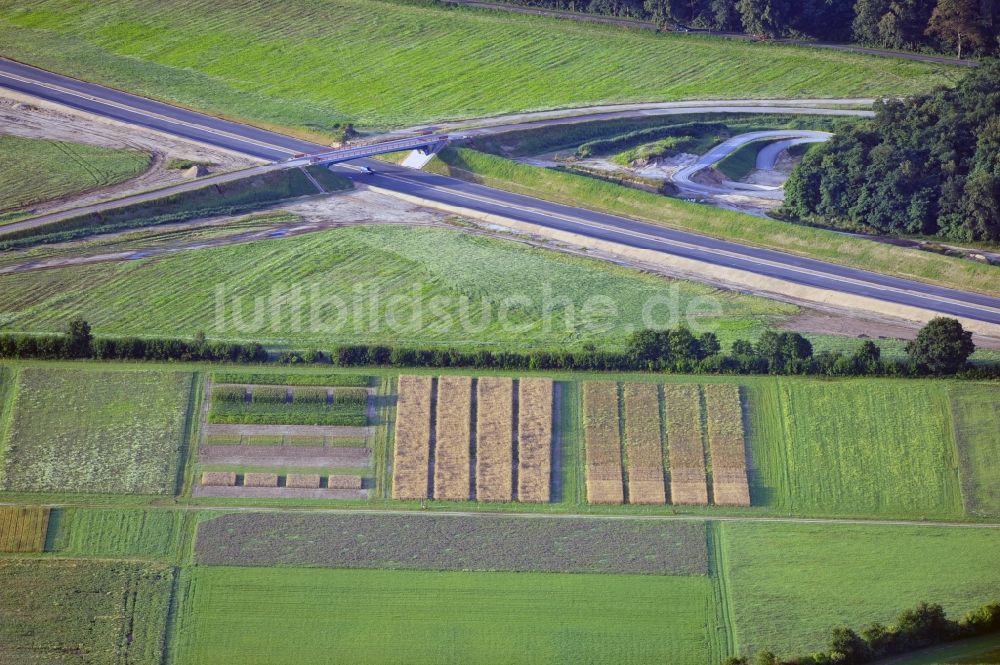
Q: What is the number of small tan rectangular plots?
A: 4